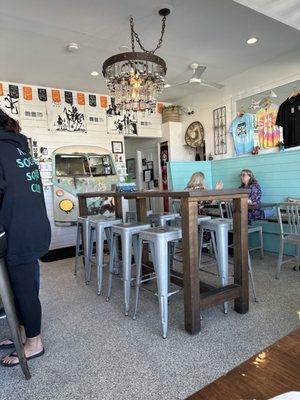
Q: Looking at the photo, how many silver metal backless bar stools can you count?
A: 7